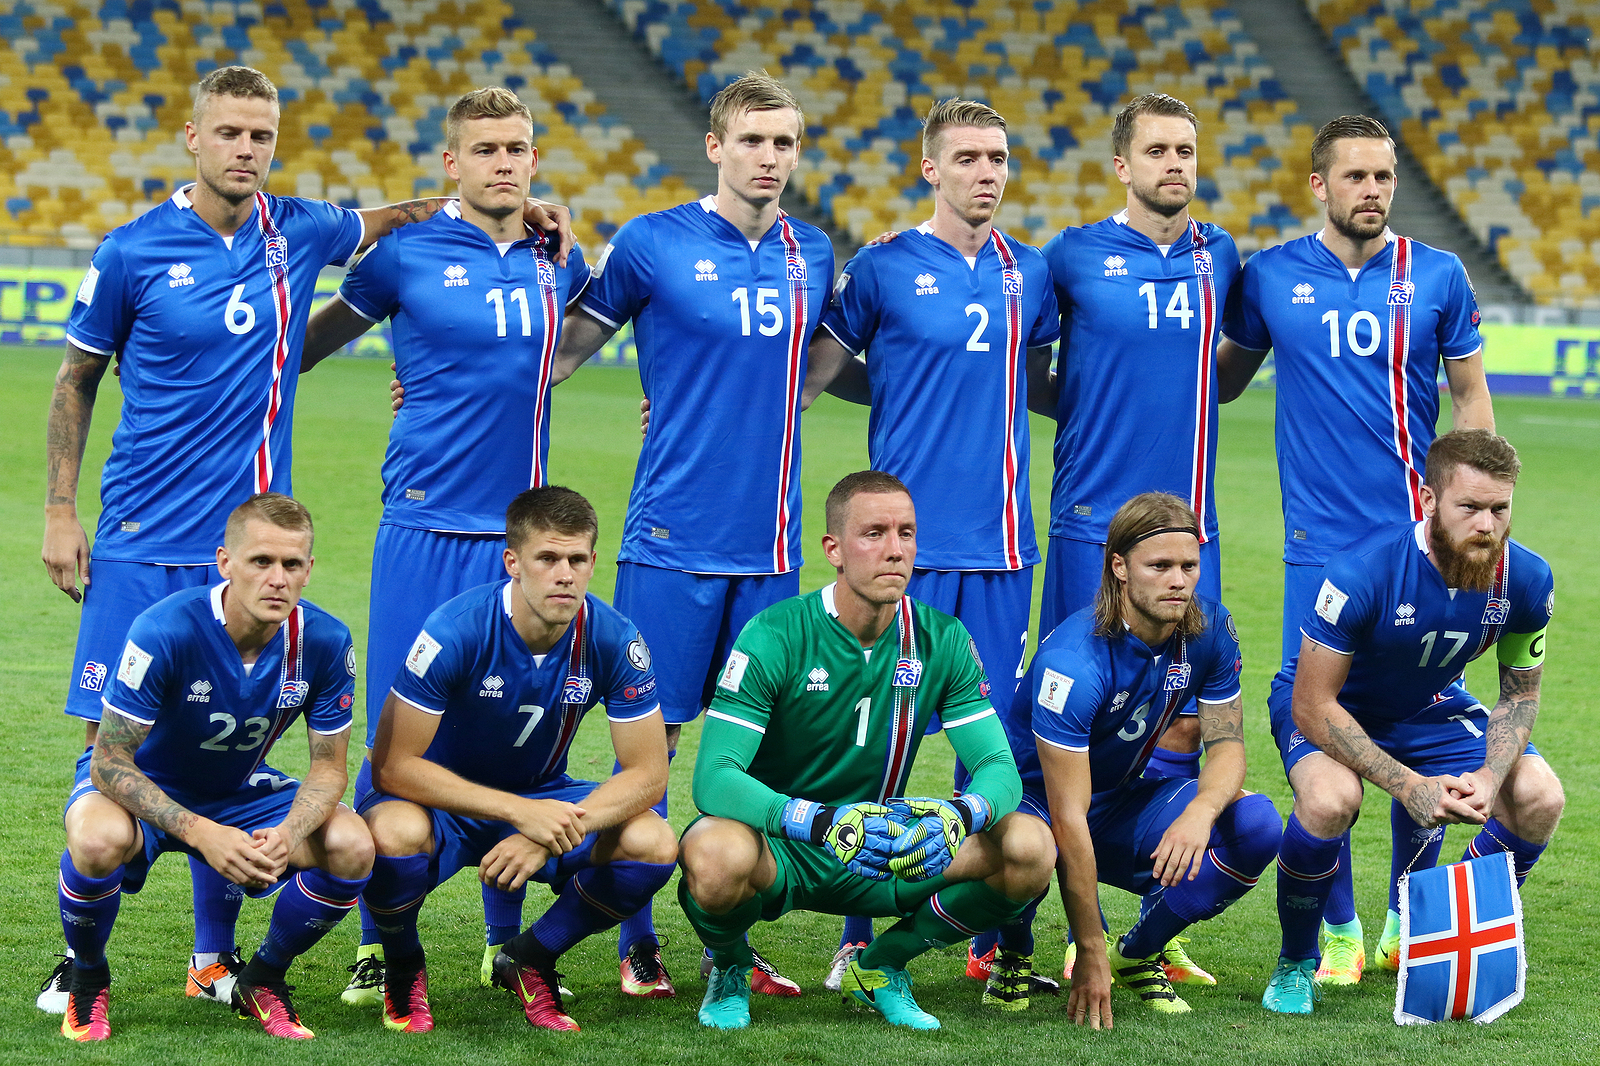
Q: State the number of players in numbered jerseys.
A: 11